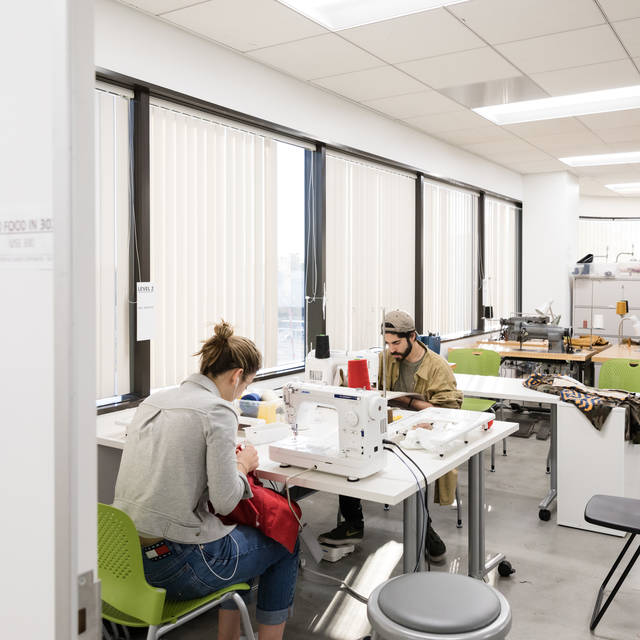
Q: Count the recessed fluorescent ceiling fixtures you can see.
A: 4